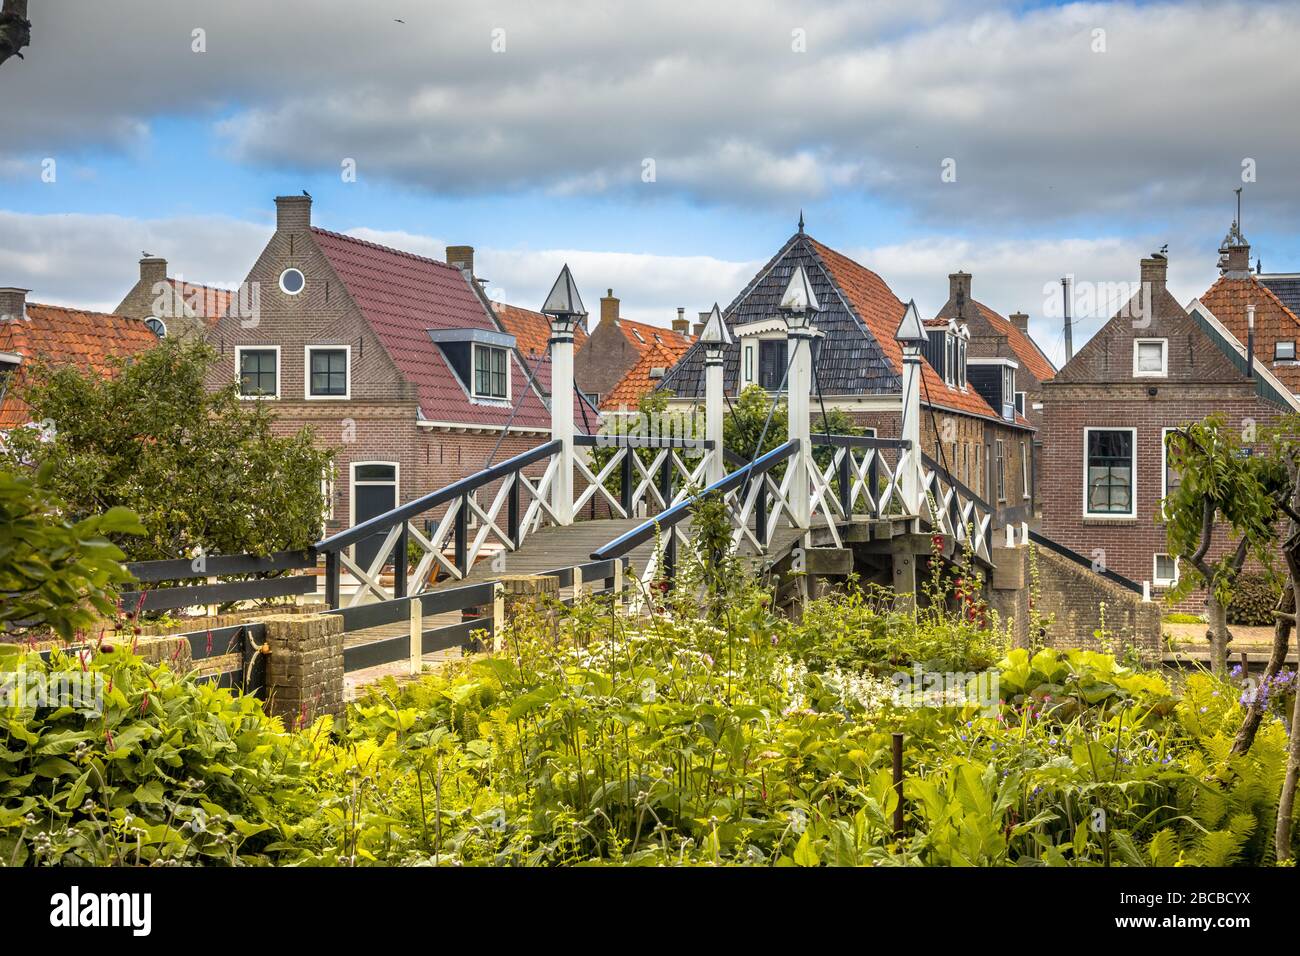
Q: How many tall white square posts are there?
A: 4